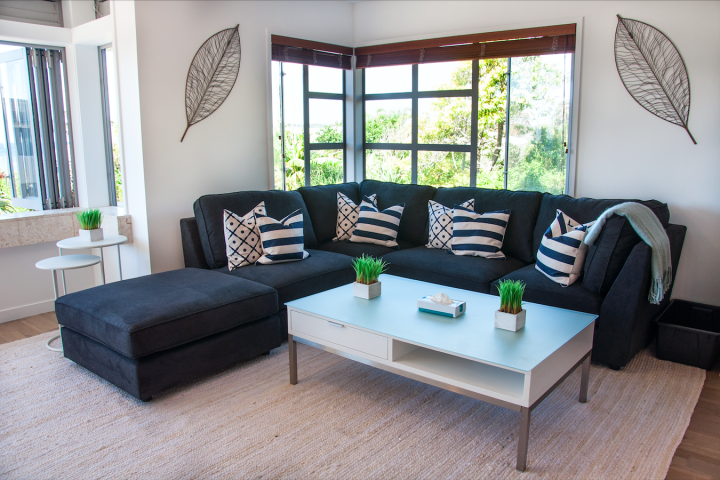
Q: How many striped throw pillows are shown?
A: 4